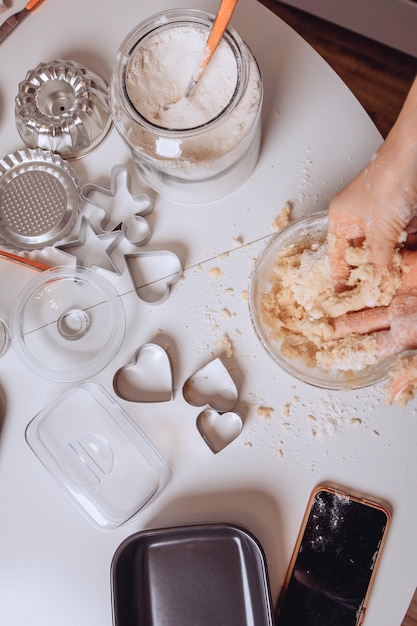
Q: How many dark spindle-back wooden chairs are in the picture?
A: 0